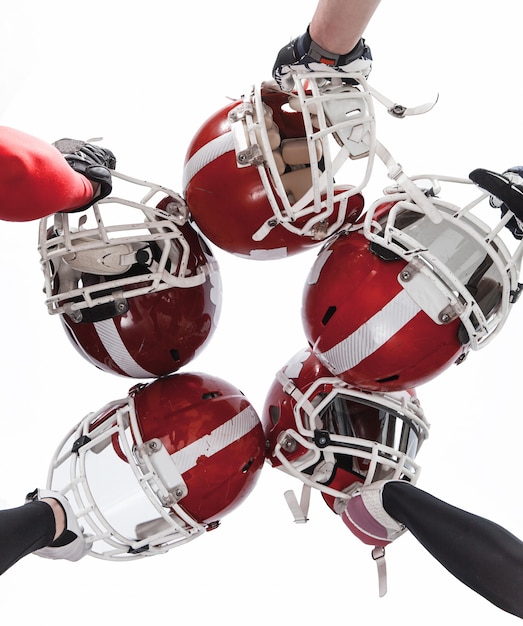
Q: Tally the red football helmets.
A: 5